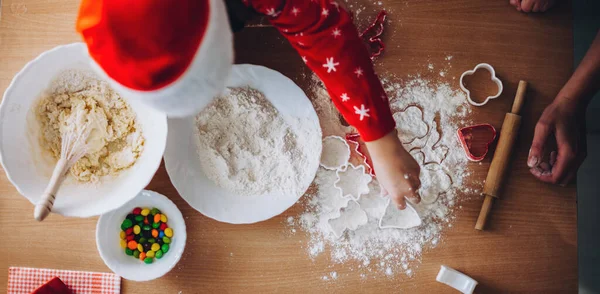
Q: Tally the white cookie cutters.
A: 6